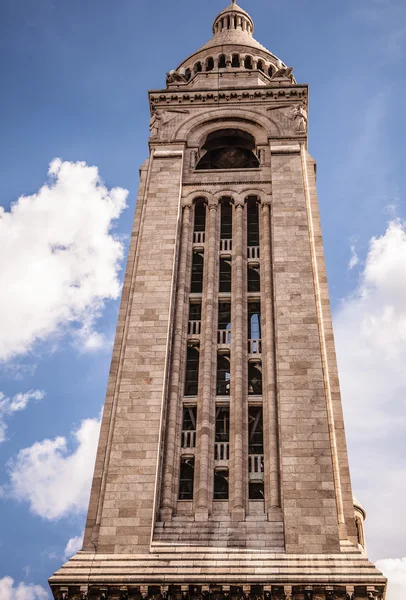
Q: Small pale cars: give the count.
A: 0